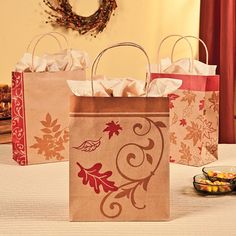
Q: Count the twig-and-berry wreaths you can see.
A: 1